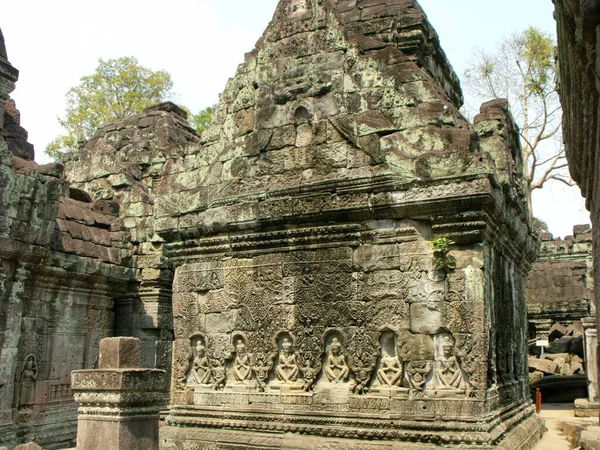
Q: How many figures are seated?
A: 6